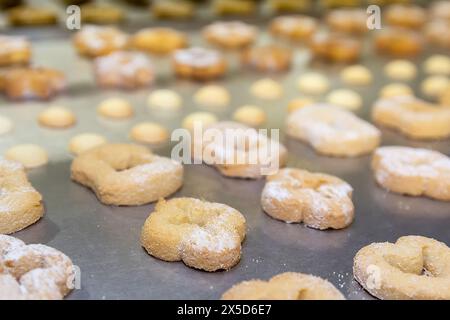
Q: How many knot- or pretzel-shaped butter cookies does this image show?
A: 11